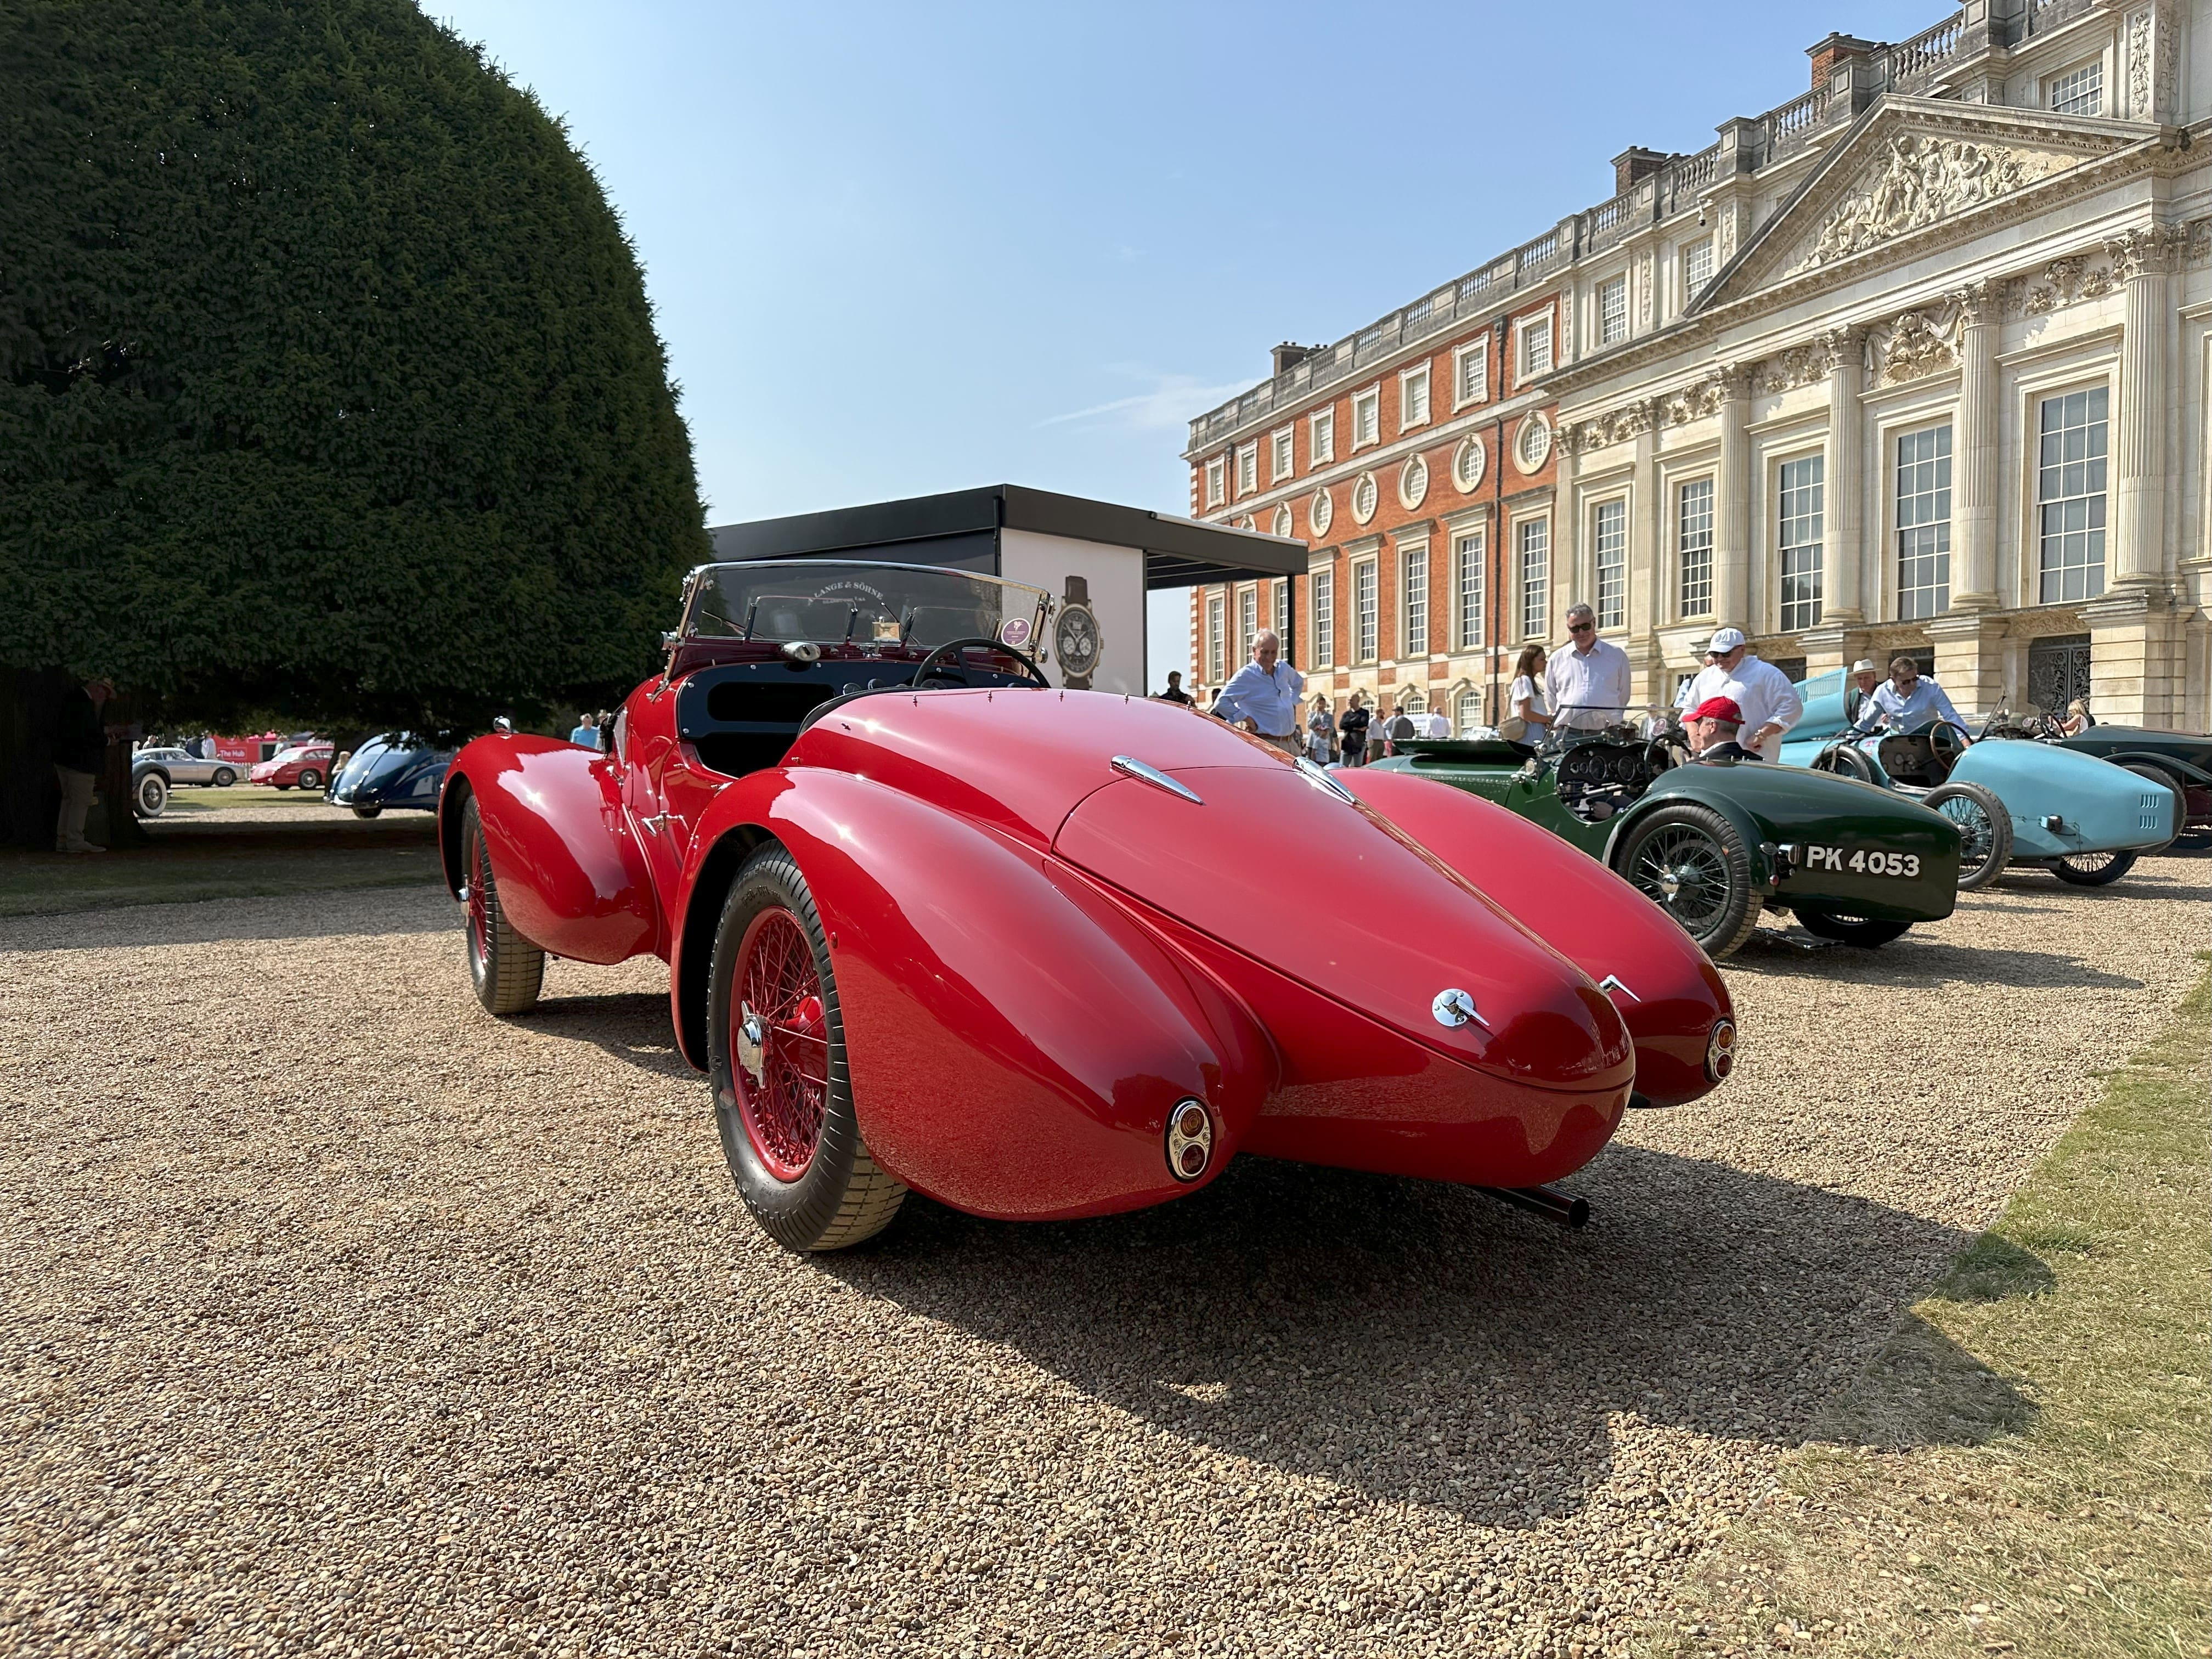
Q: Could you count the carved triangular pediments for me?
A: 1